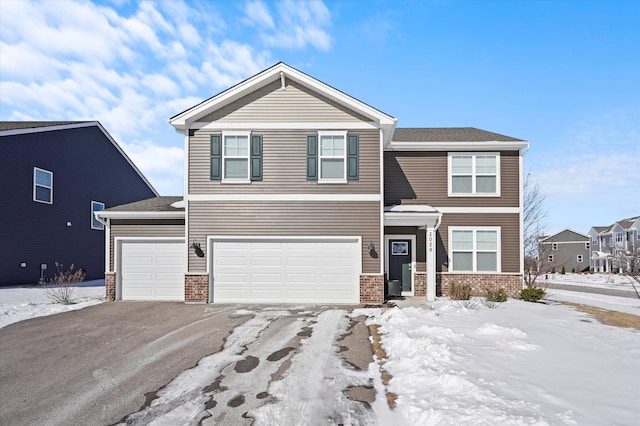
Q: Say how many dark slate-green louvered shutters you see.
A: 4